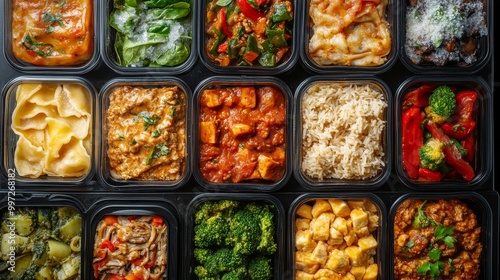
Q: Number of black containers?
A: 15